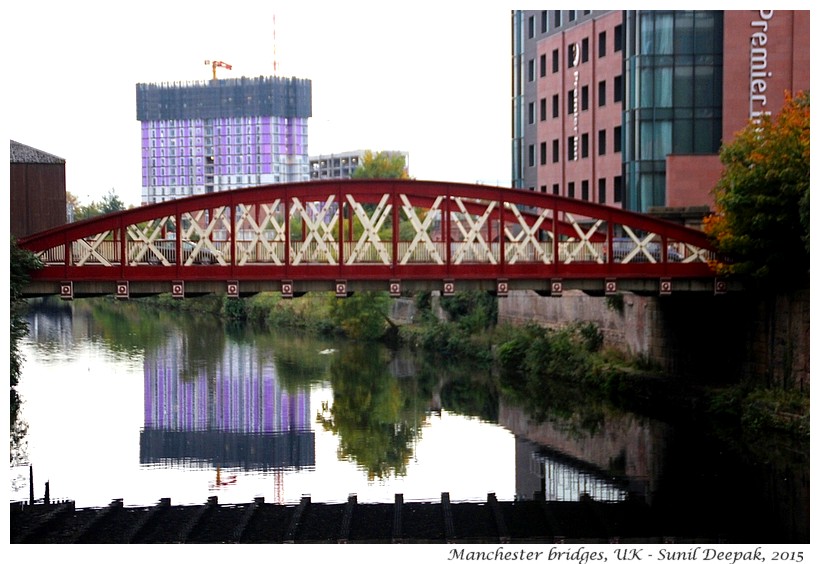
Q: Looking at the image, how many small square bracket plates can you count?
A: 13